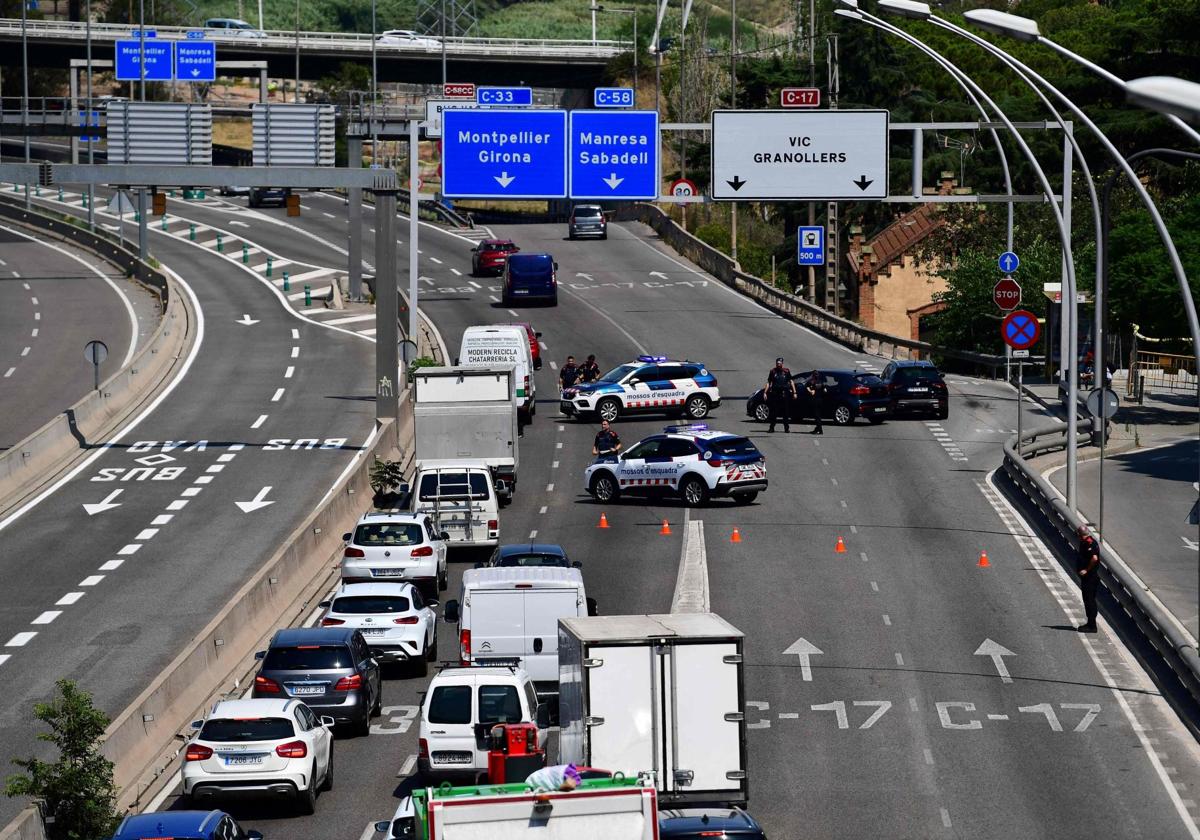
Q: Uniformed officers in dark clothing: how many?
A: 6